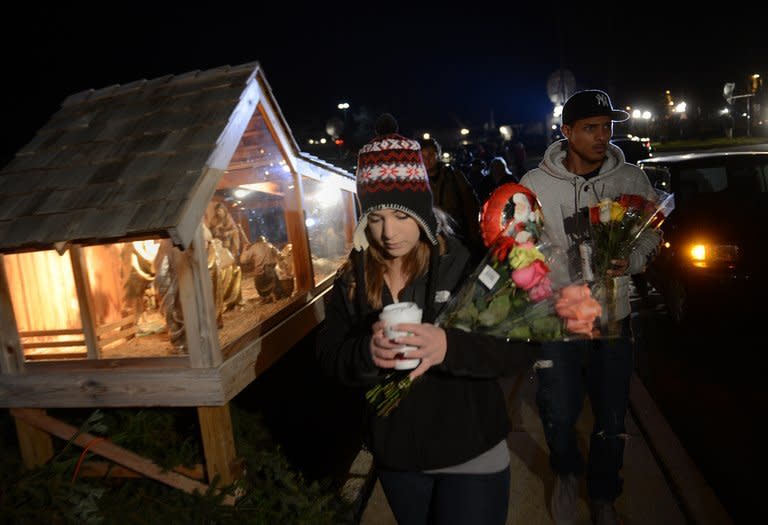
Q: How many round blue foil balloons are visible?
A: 0